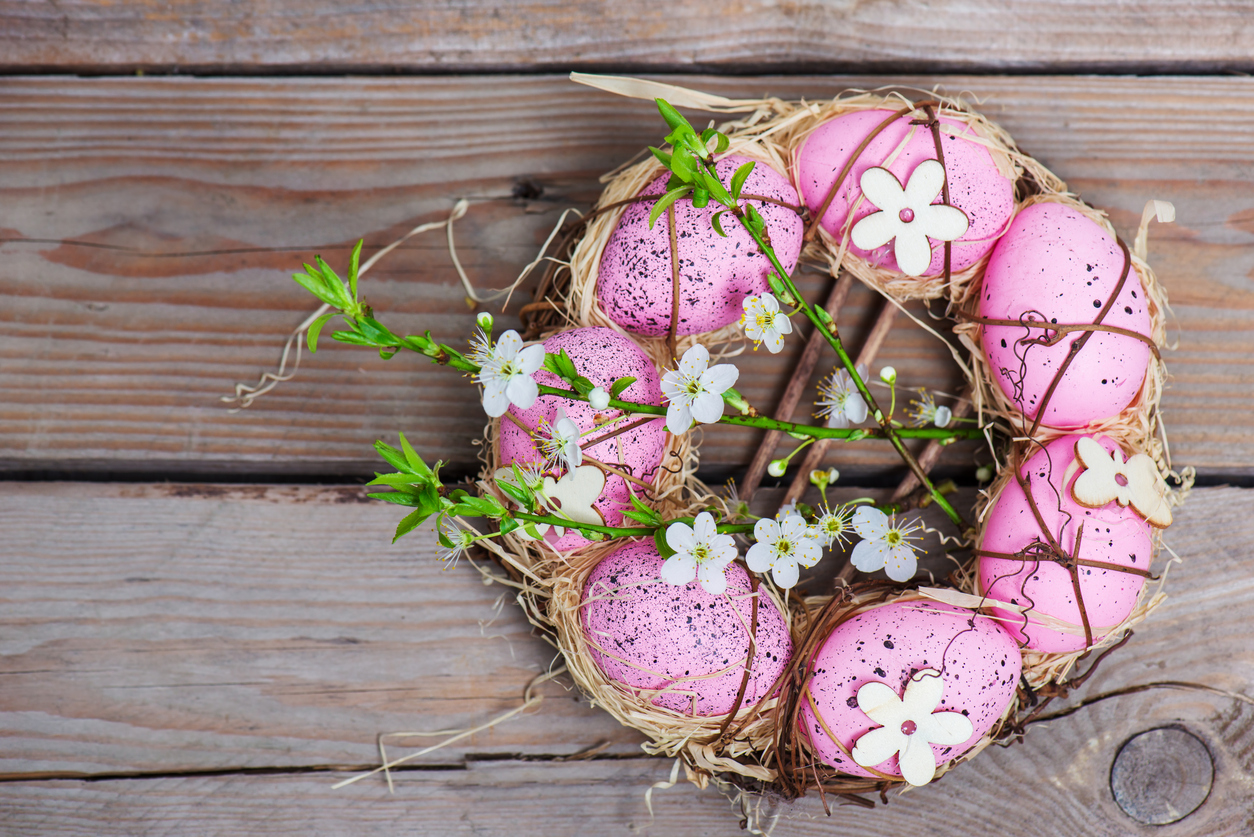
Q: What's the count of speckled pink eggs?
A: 7